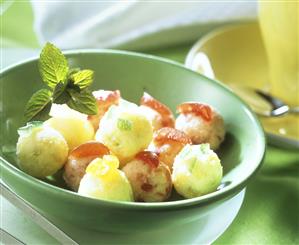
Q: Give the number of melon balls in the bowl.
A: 11